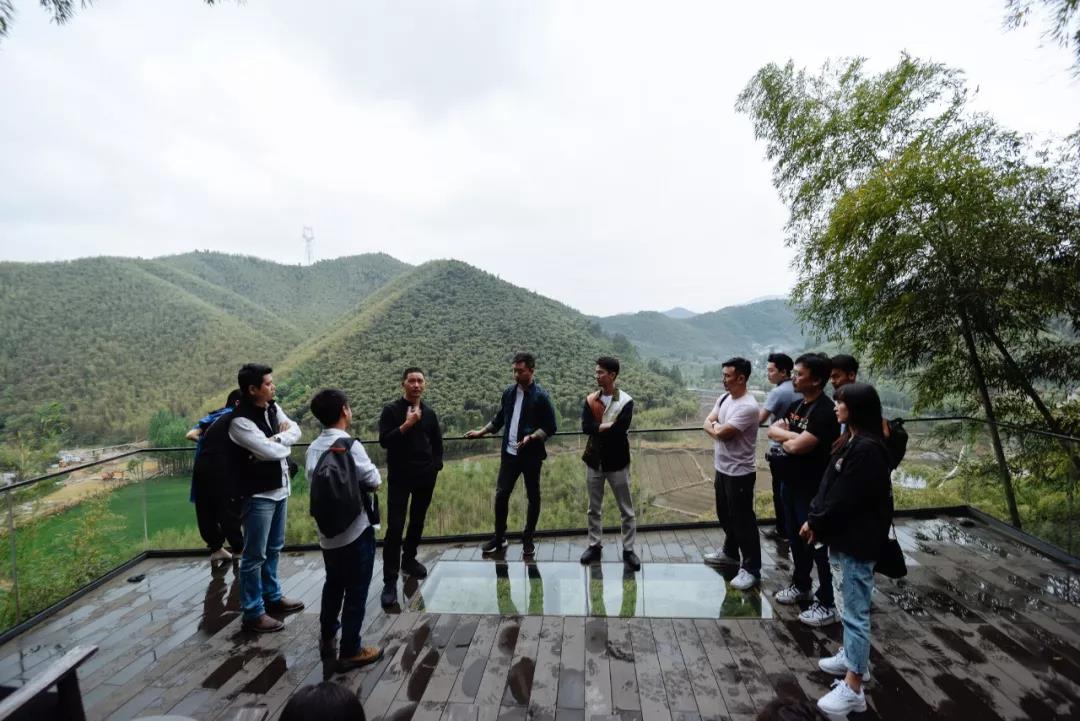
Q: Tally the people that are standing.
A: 11